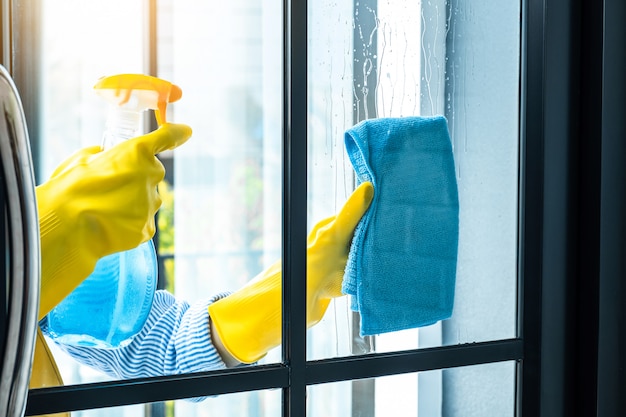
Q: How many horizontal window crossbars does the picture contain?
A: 1